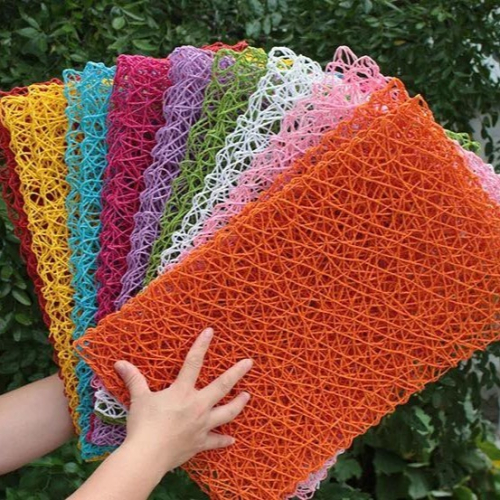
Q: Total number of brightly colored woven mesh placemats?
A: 9